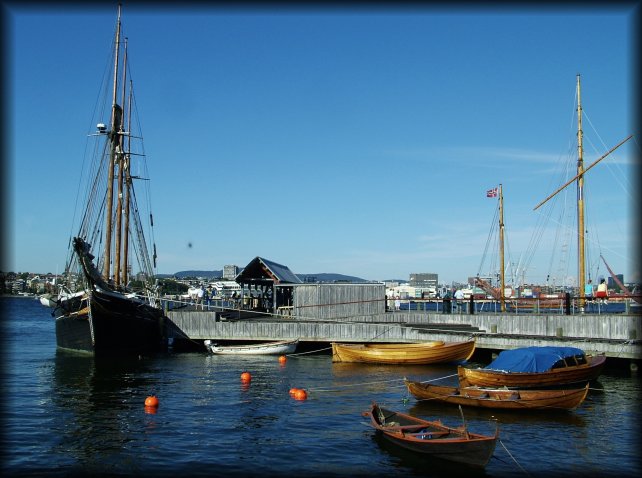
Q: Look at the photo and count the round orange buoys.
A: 5